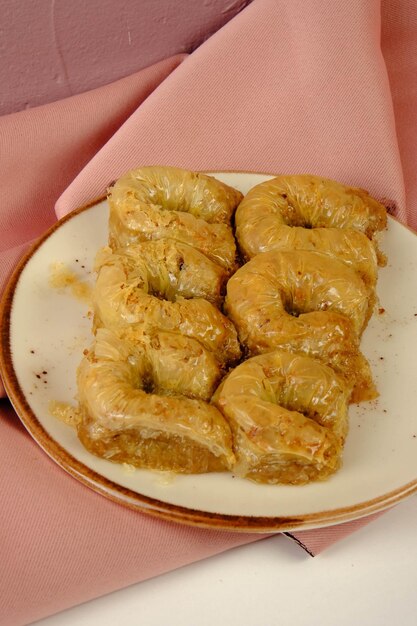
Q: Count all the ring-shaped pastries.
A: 6